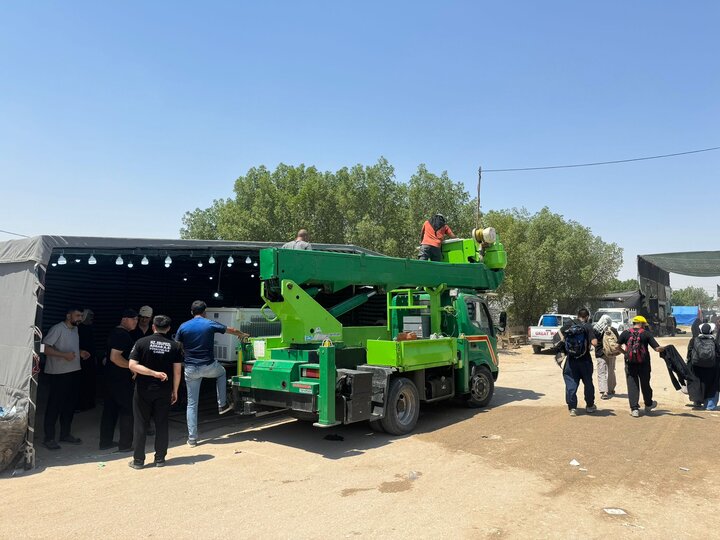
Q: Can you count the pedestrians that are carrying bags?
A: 4